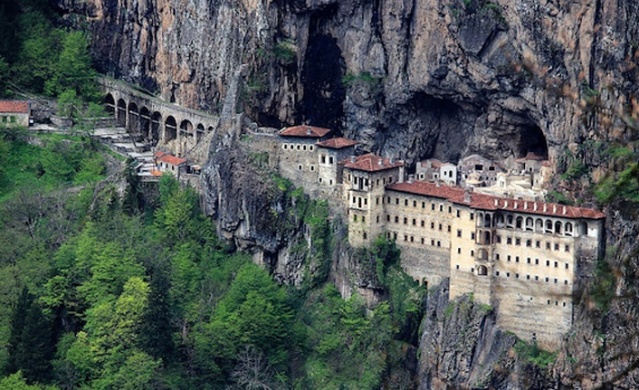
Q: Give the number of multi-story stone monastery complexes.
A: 1